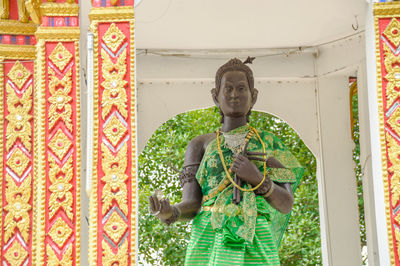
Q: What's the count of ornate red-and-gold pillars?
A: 4